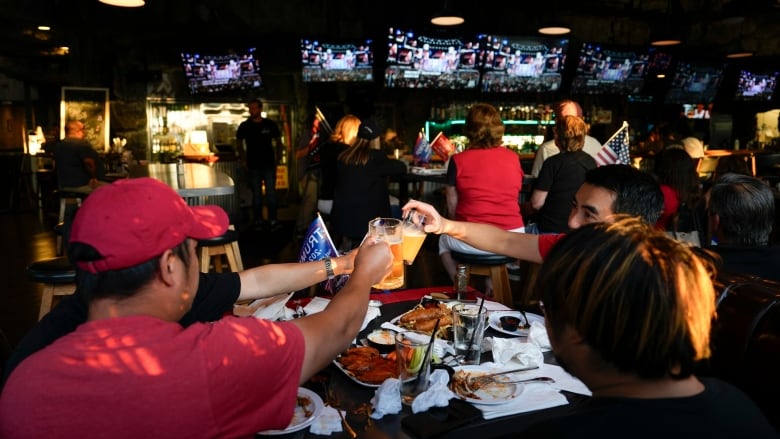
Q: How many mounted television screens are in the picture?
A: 7